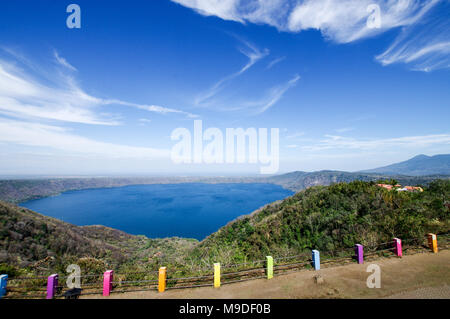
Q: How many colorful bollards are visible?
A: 10